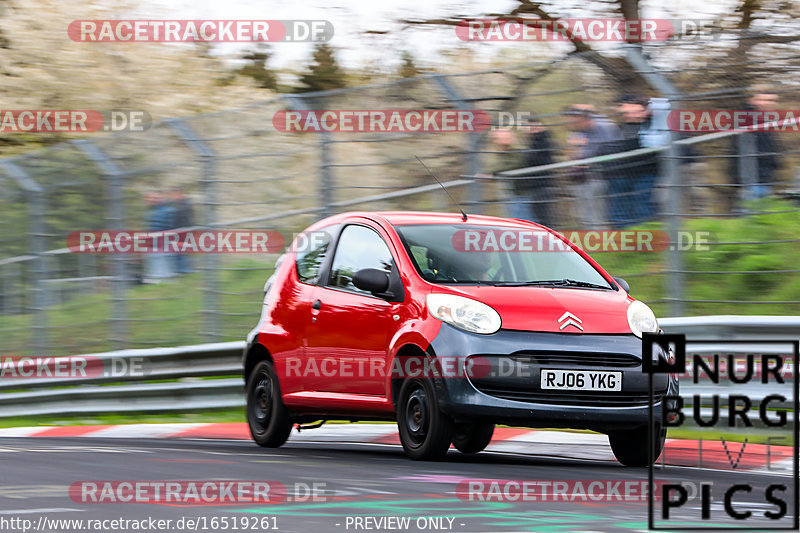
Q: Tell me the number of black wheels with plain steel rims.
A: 2